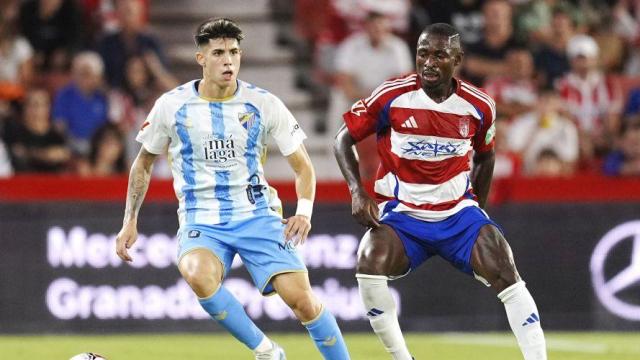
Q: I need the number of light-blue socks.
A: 2